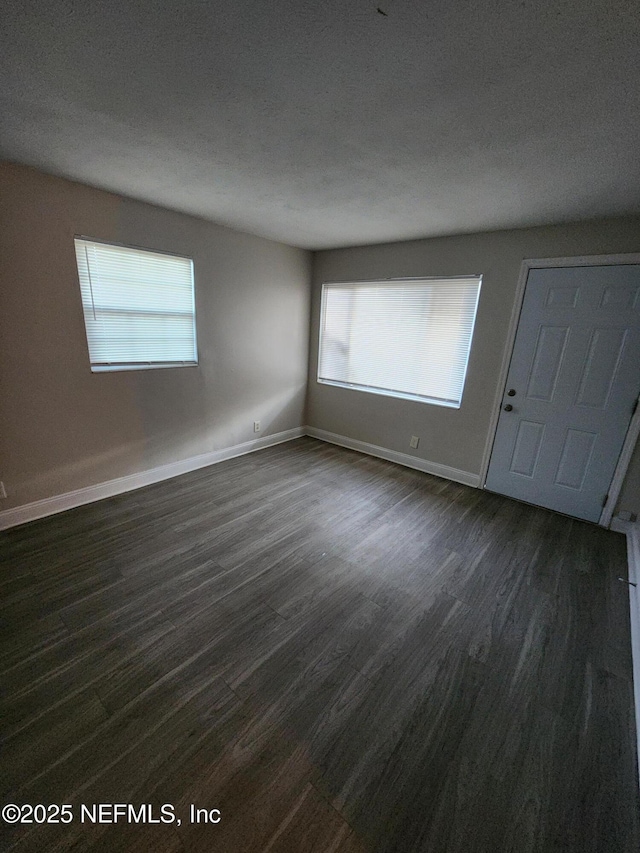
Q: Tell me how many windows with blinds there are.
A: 2